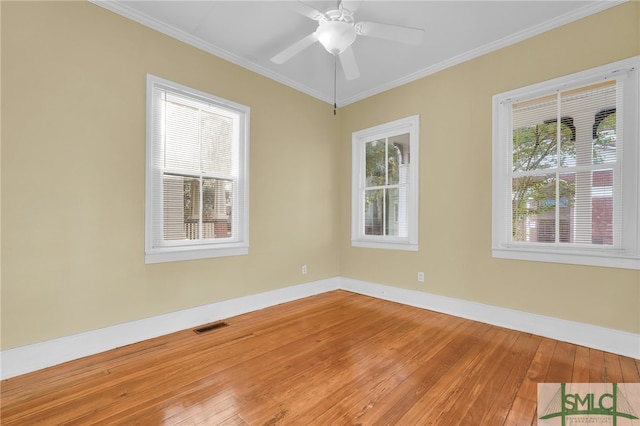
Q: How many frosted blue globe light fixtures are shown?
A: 0